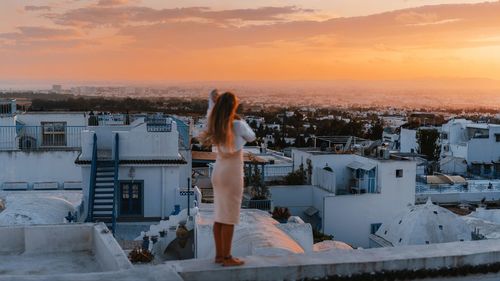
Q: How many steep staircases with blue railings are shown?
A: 1